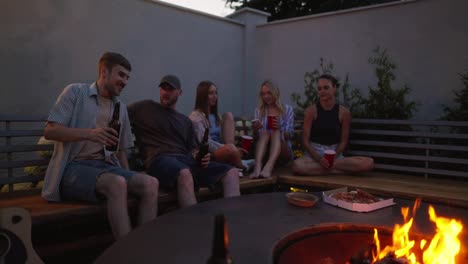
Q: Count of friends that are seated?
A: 5